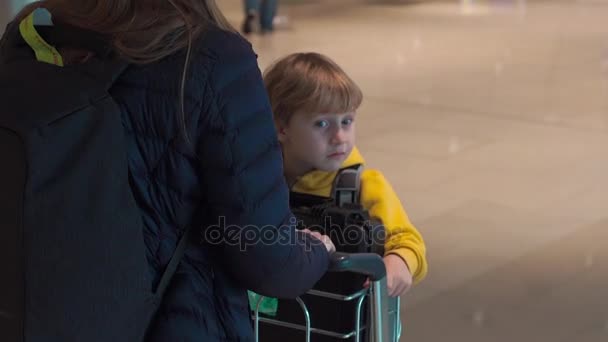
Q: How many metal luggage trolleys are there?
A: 1